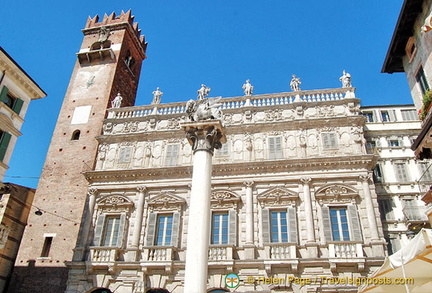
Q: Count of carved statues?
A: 7